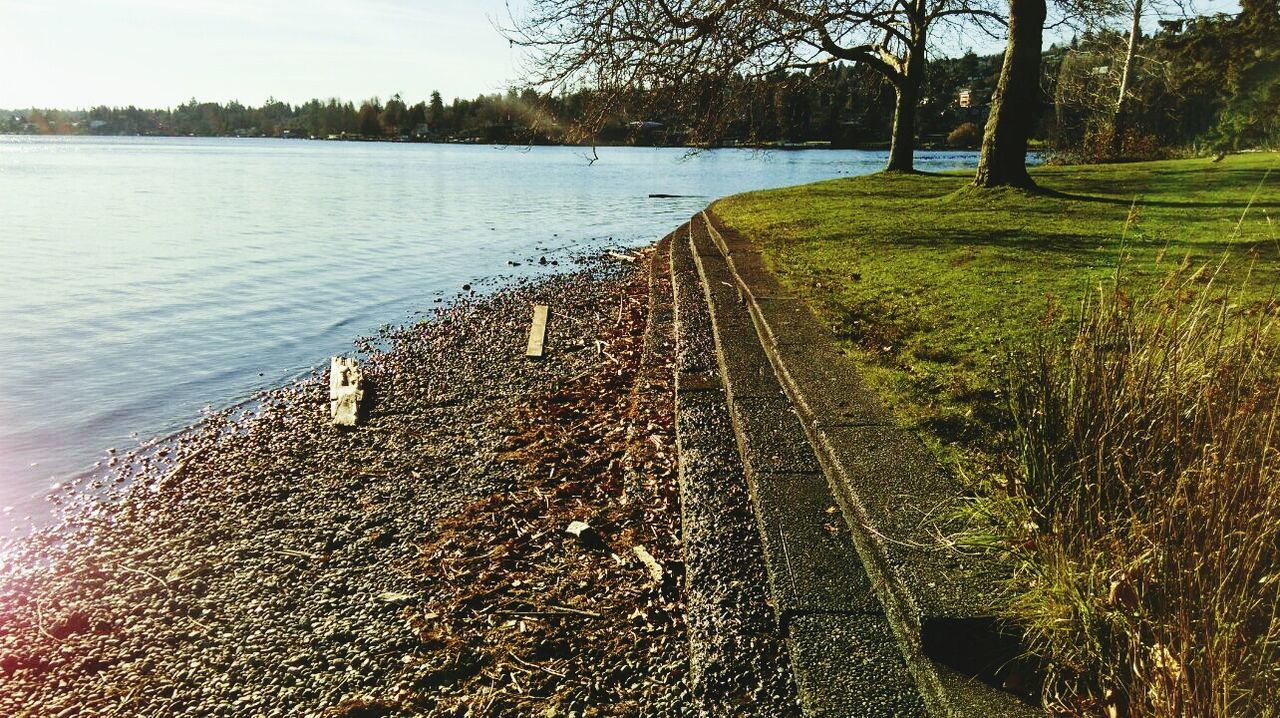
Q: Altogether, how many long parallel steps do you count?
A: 4